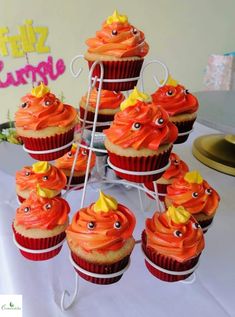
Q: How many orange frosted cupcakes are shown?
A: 12